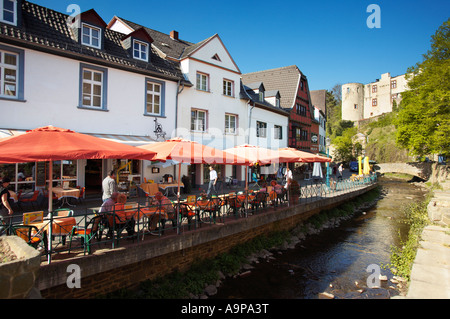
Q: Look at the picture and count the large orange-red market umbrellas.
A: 4